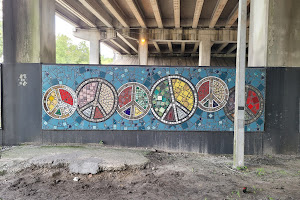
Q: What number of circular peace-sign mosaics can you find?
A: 6